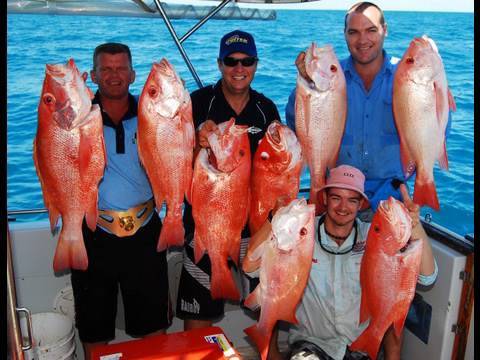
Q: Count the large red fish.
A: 8